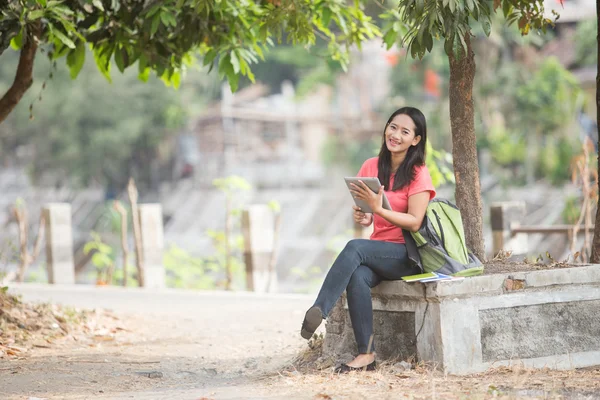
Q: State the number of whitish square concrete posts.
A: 4